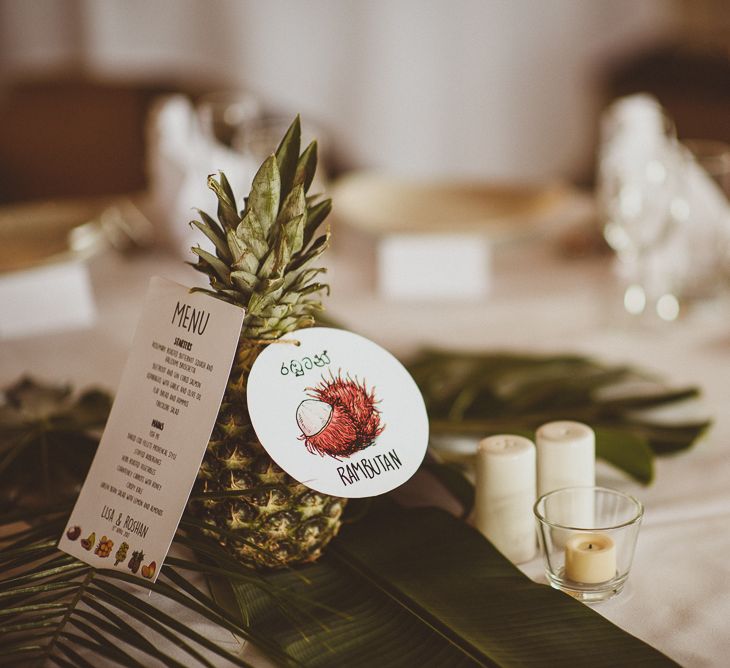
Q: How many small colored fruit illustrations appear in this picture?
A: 6